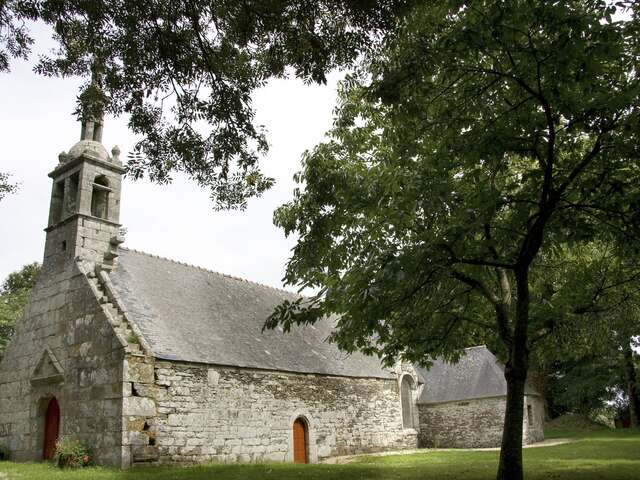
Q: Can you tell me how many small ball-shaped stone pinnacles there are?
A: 2